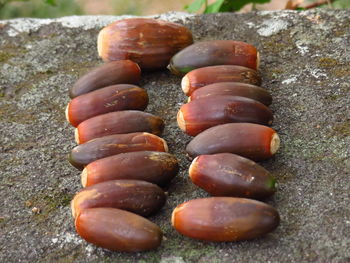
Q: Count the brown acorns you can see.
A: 15